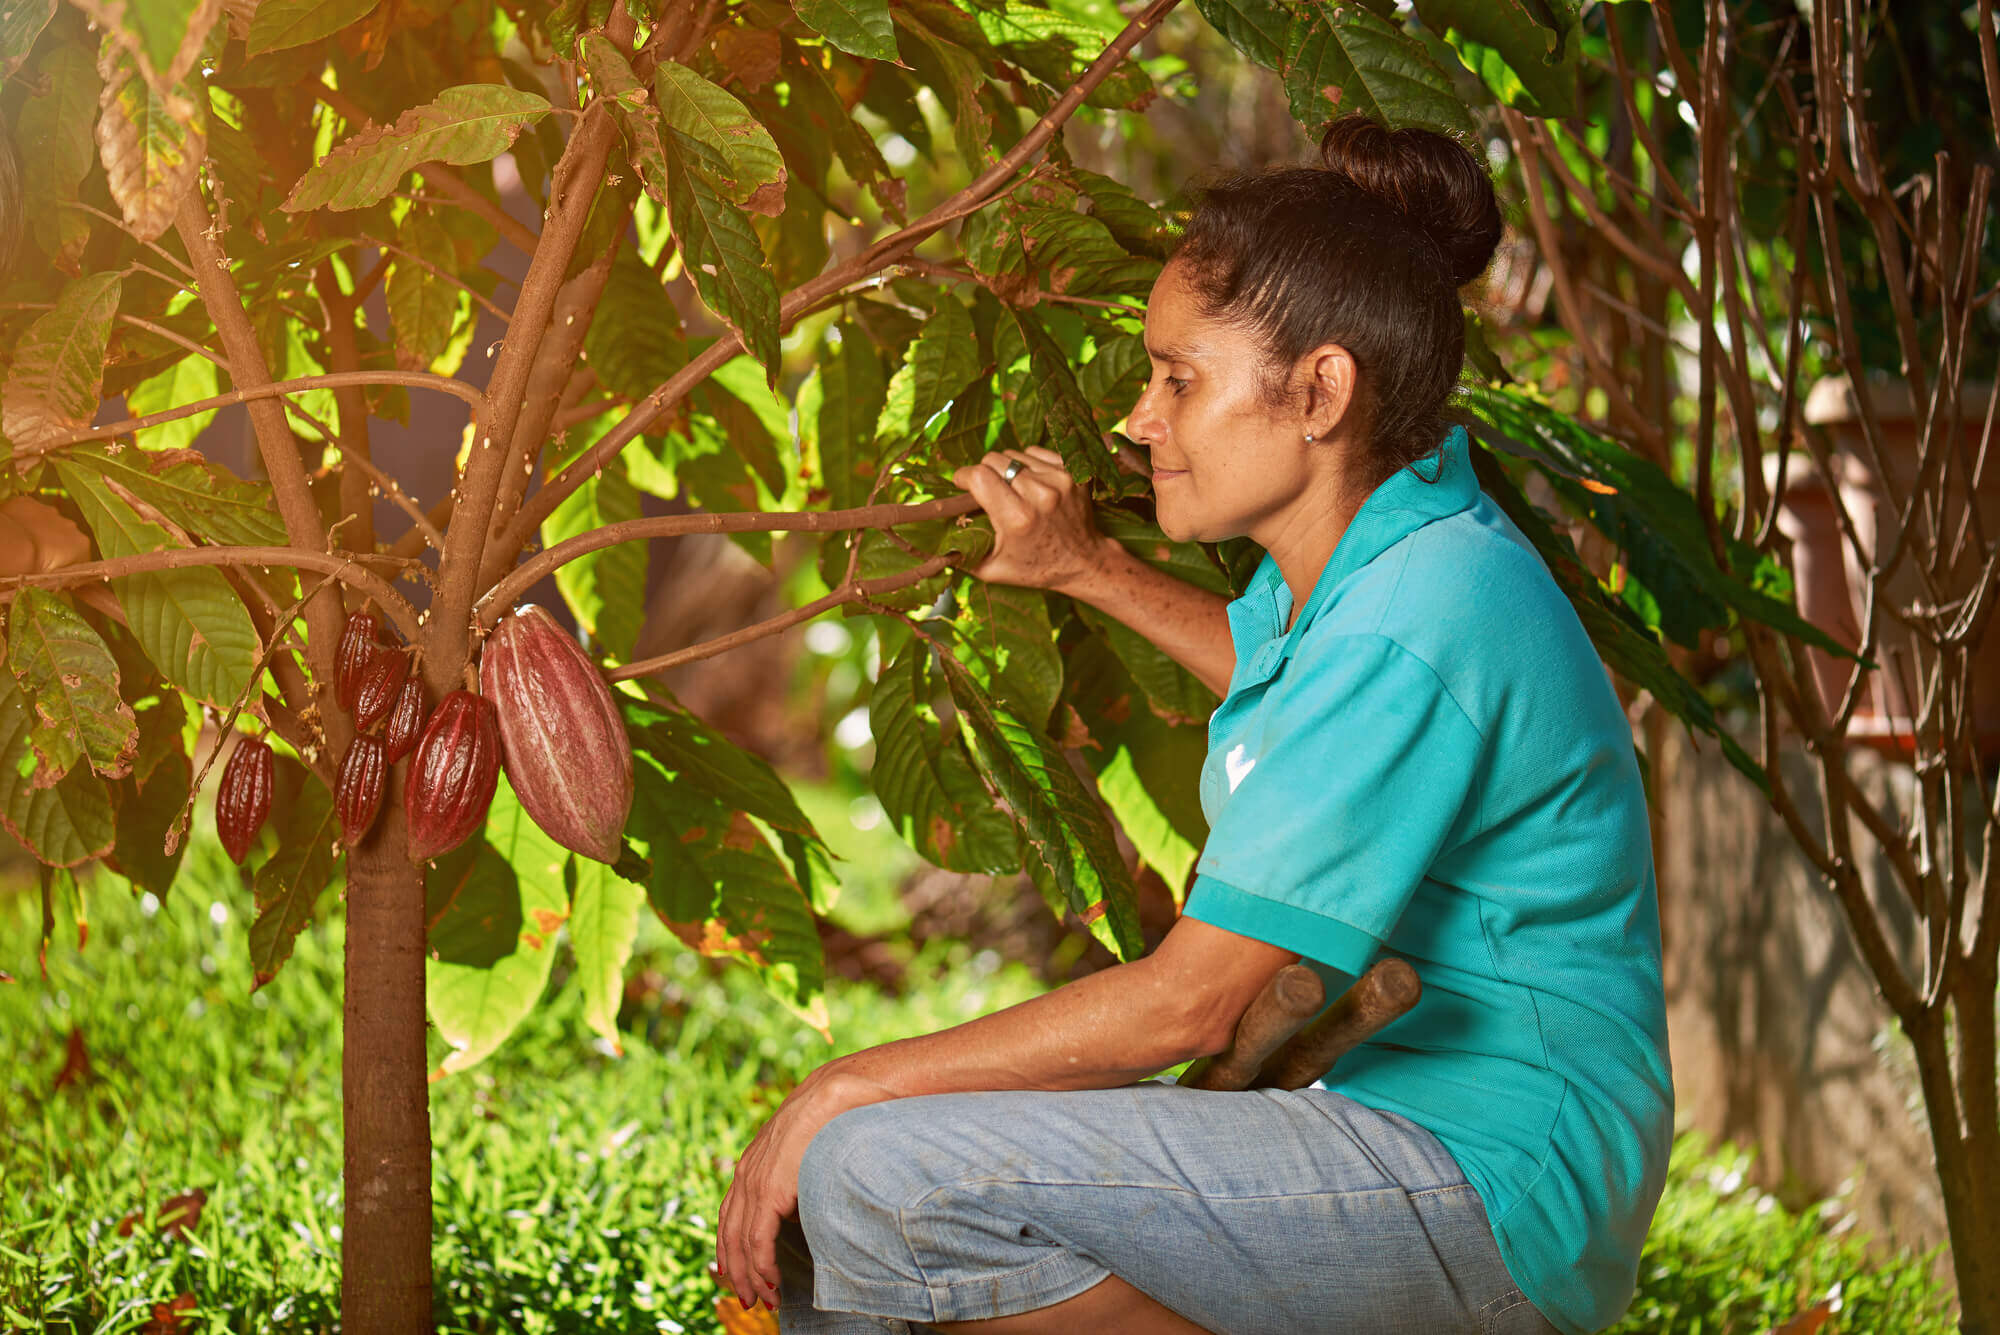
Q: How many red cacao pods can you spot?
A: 7